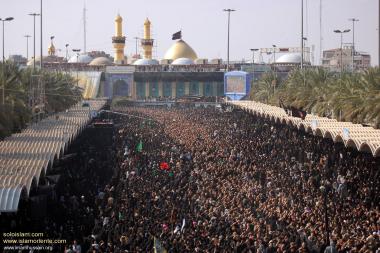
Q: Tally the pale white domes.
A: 4